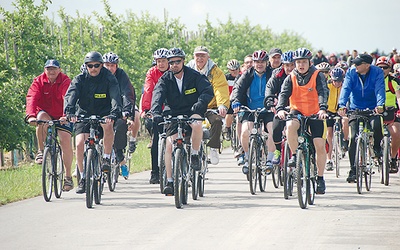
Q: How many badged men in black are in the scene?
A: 2